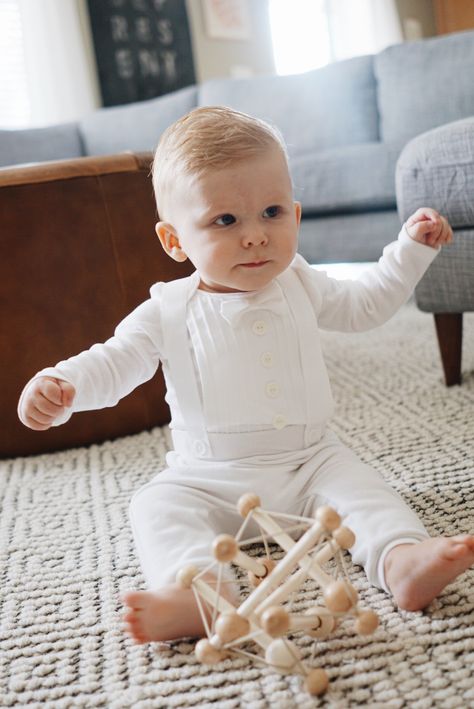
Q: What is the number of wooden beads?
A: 14